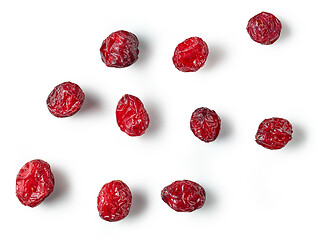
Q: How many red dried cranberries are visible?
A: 10